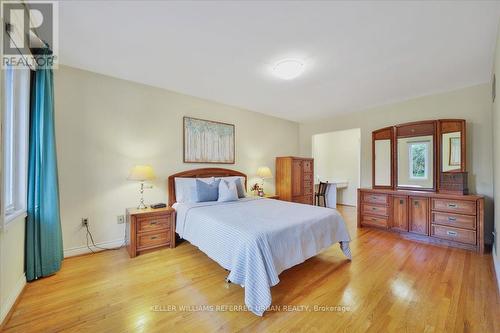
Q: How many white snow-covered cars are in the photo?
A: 0